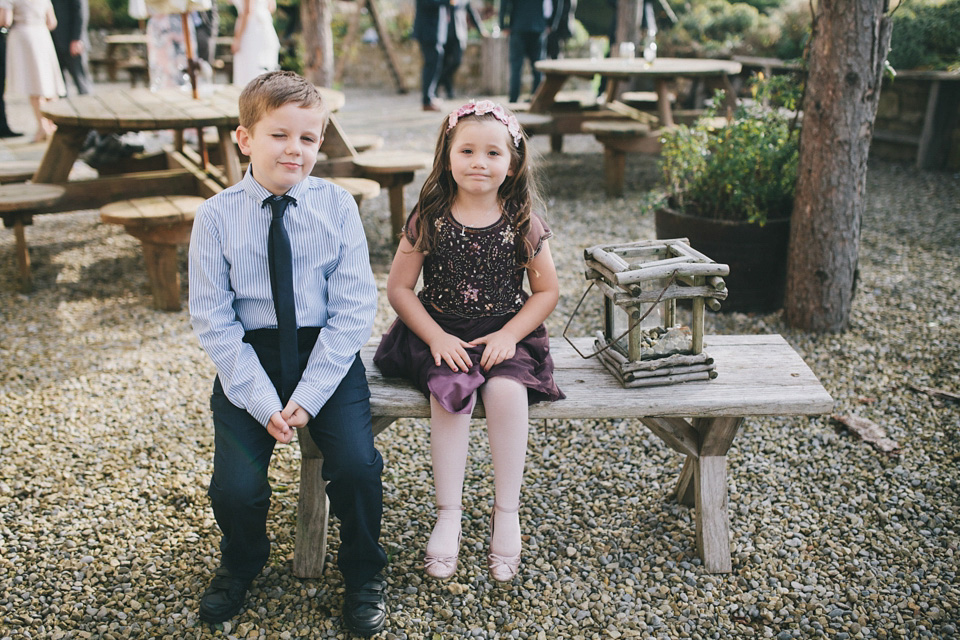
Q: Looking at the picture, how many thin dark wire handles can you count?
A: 1